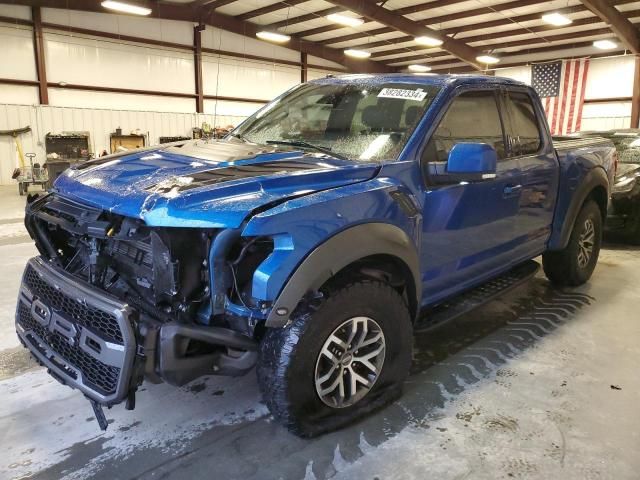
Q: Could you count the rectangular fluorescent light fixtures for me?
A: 9